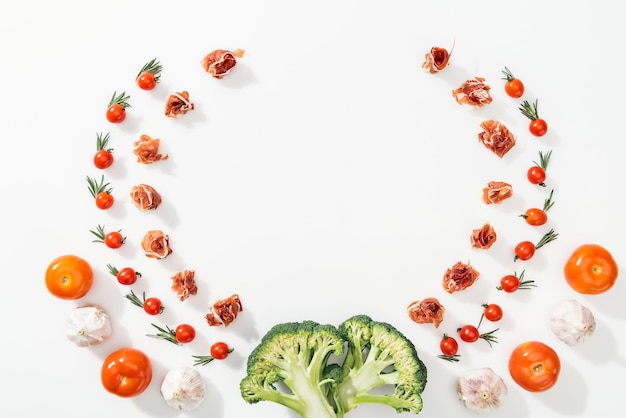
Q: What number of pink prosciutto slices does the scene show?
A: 14